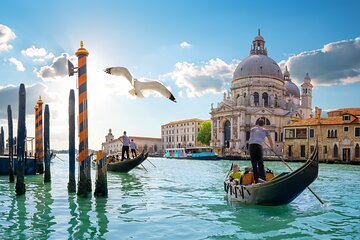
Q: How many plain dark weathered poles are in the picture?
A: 5